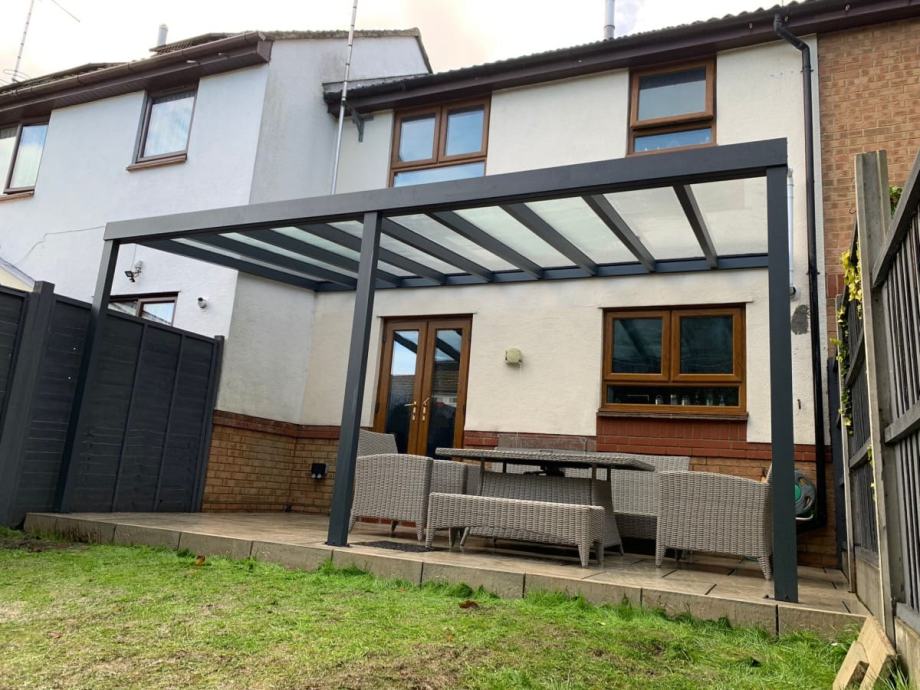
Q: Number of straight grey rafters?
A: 9